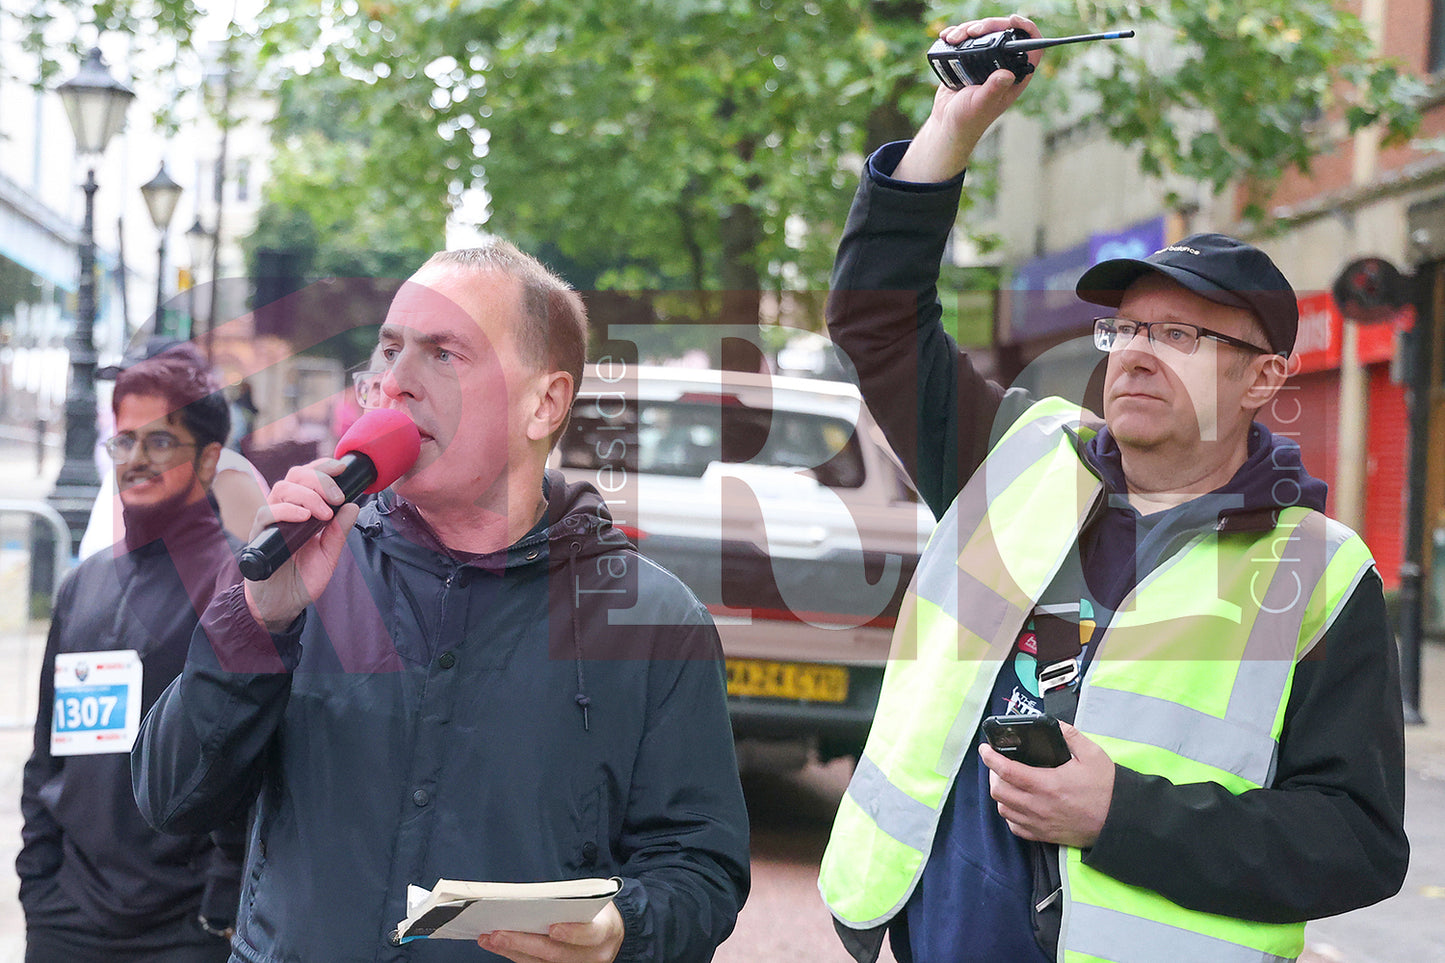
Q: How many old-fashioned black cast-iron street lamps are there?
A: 3